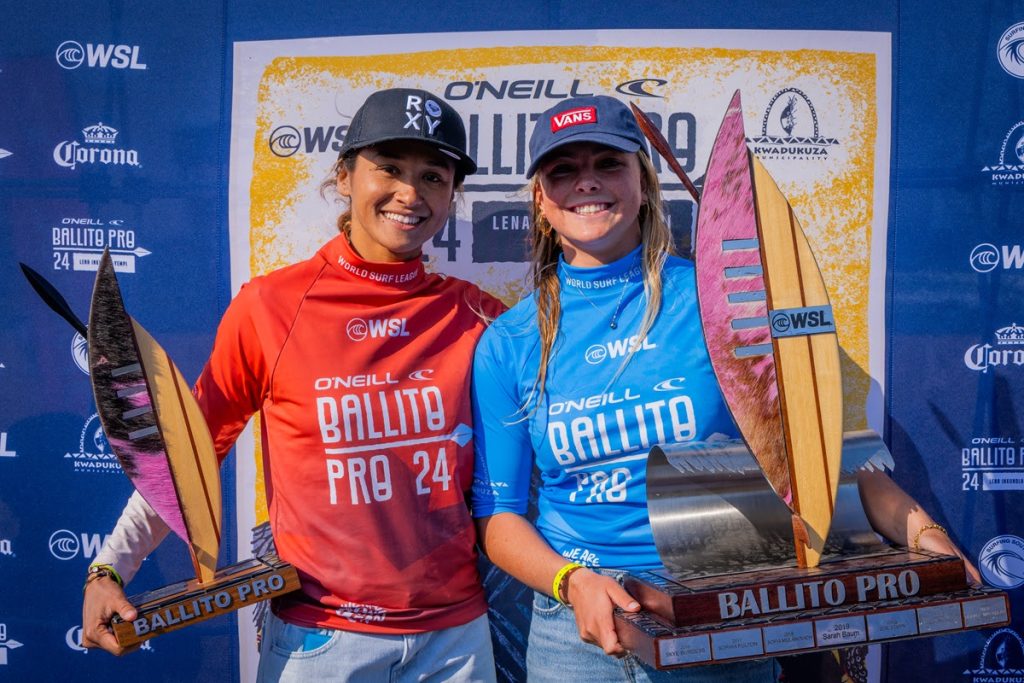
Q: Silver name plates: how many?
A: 7